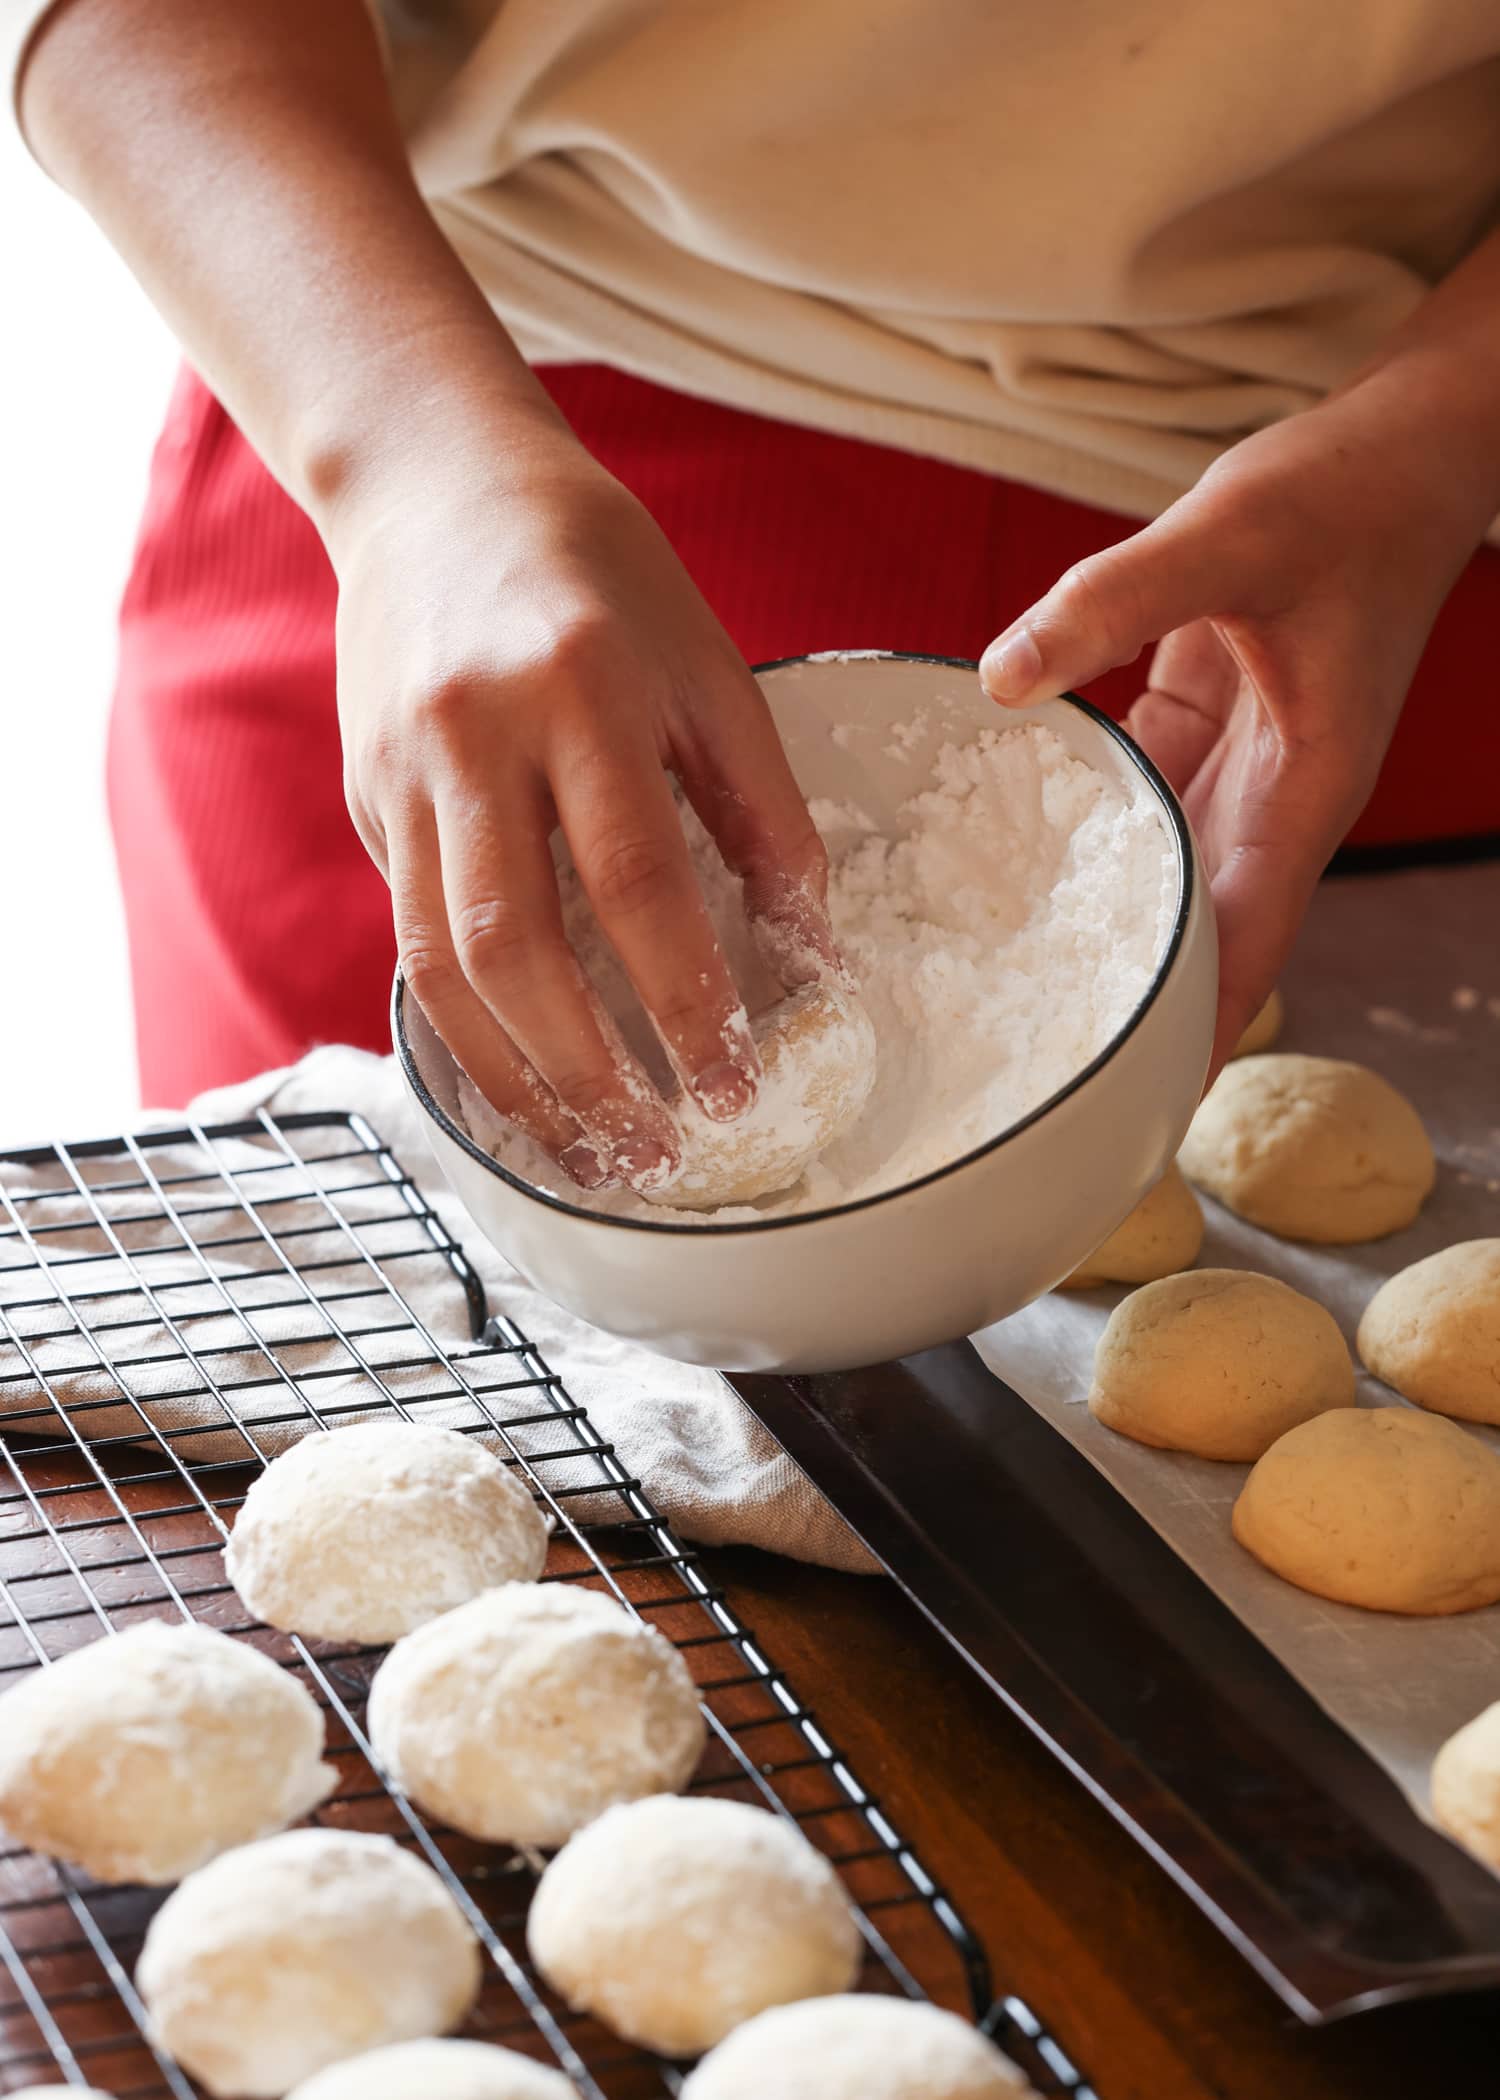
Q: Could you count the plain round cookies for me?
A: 7